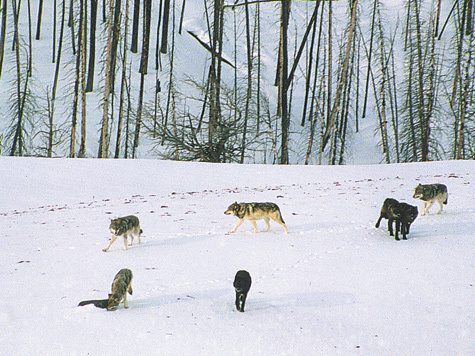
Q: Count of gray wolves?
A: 4